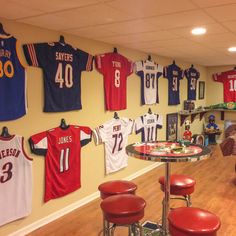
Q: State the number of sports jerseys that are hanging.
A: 11